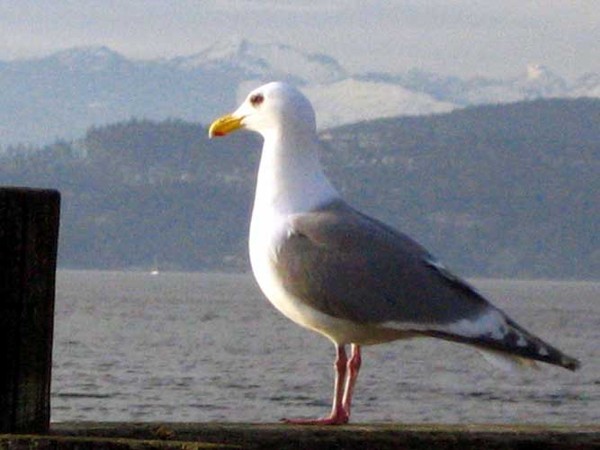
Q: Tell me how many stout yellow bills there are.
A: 1